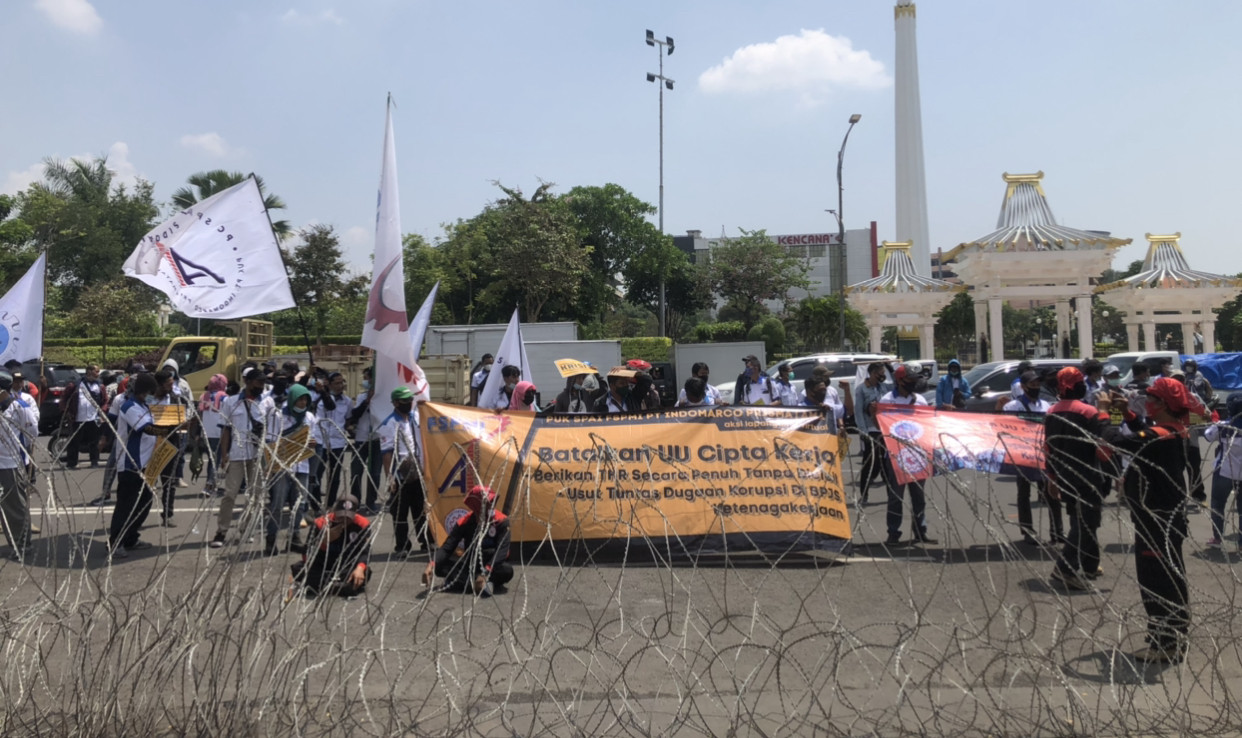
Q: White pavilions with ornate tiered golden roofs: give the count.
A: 3